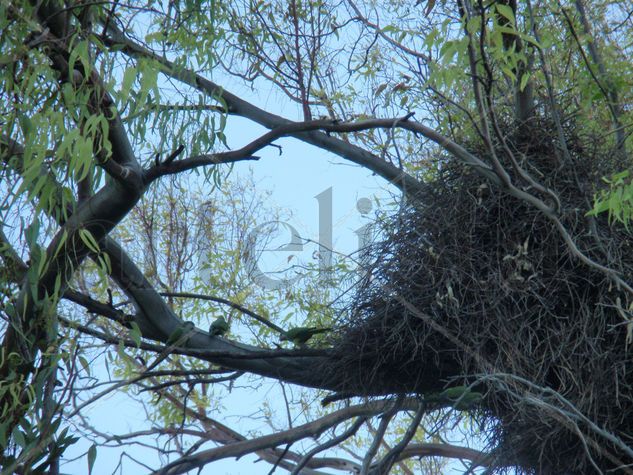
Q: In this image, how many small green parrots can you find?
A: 4